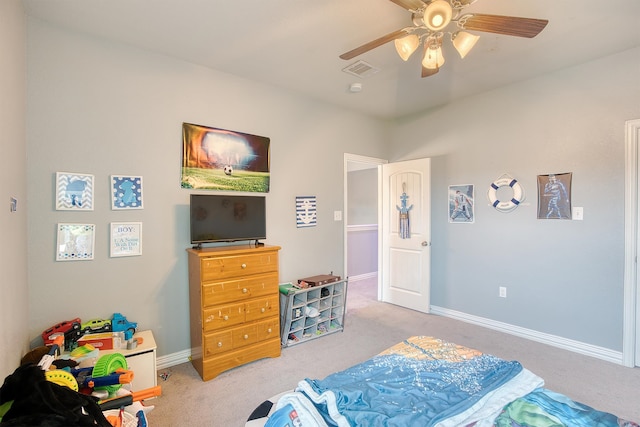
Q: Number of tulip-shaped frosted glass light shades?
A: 4